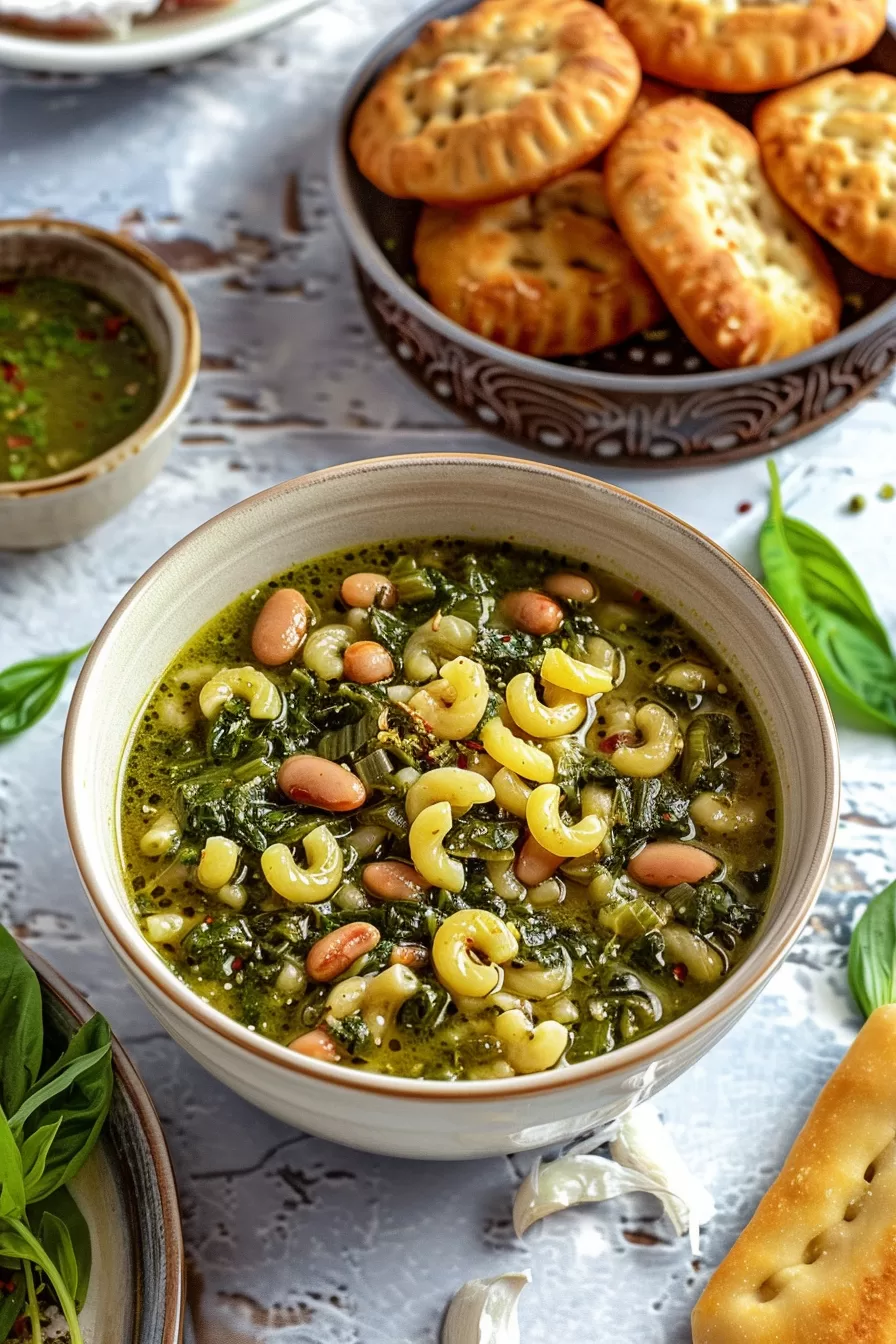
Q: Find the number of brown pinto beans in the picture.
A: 12